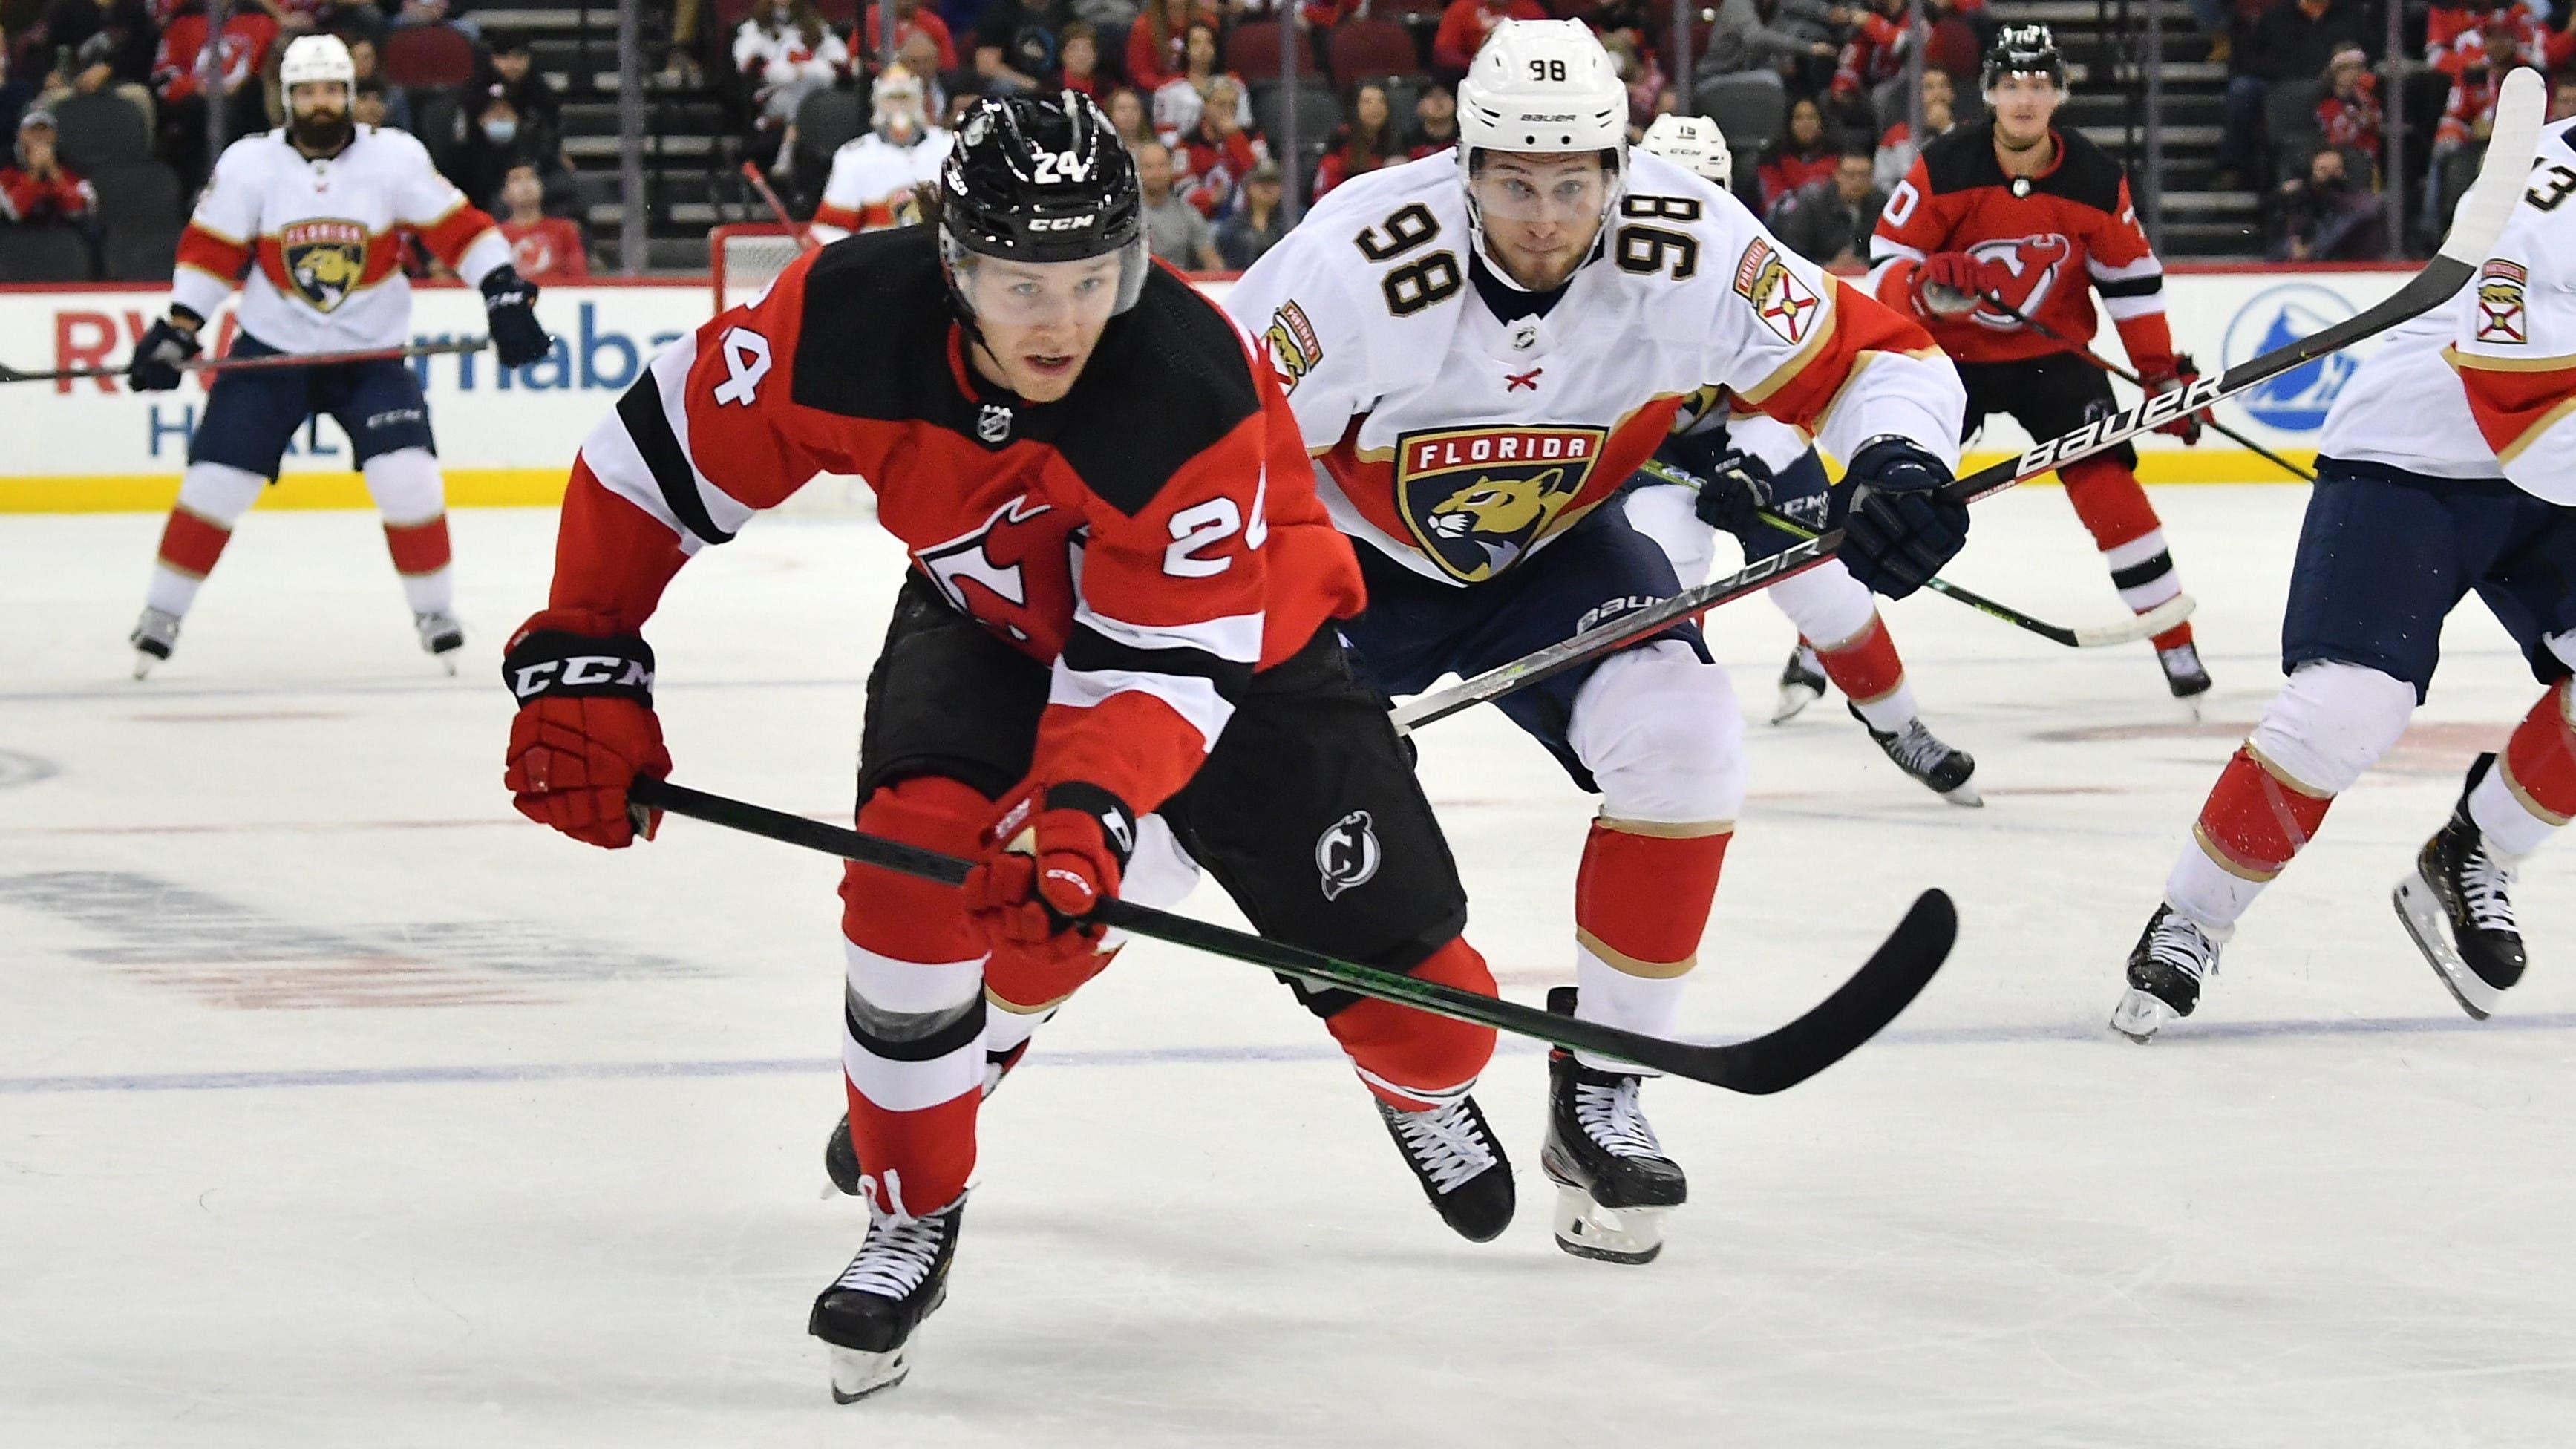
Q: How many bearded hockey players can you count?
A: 1